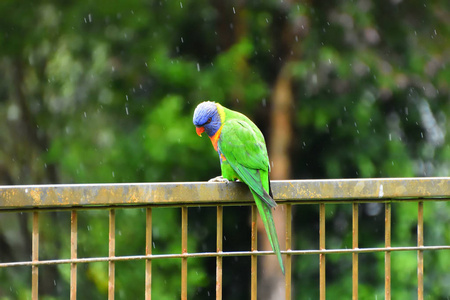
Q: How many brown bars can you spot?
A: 12